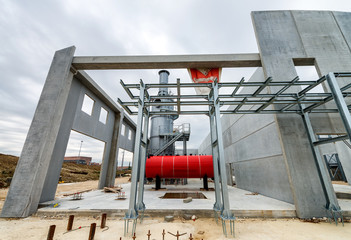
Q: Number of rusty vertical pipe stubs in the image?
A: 4